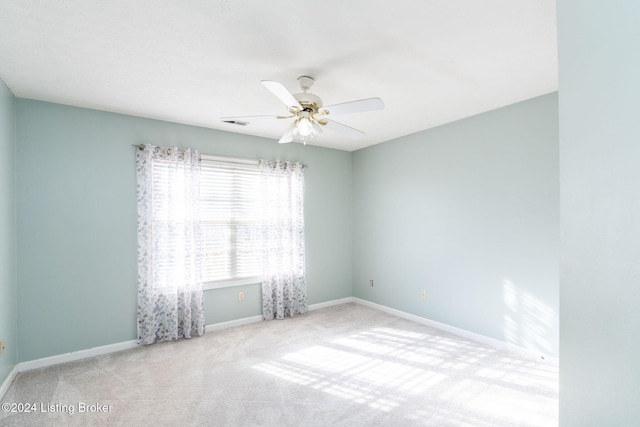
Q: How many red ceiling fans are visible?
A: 0